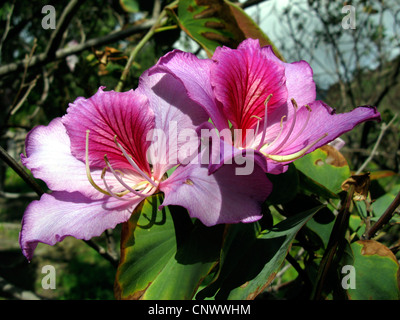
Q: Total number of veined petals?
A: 2